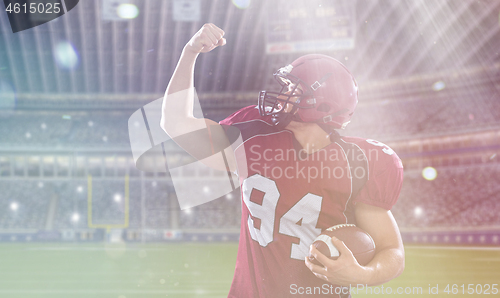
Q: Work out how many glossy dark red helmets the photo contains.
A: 1